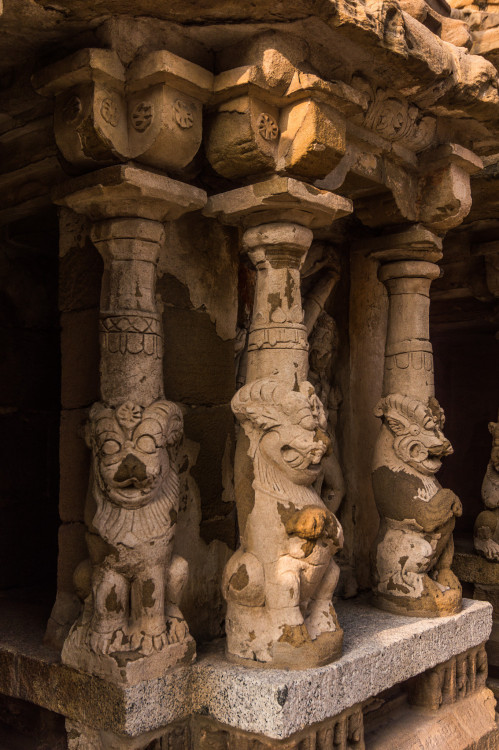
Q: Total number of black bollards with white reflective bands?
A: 0